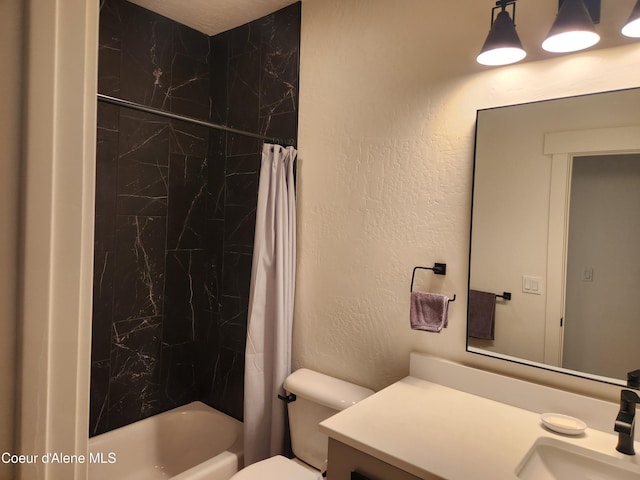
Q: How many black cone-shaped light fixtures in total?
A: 3